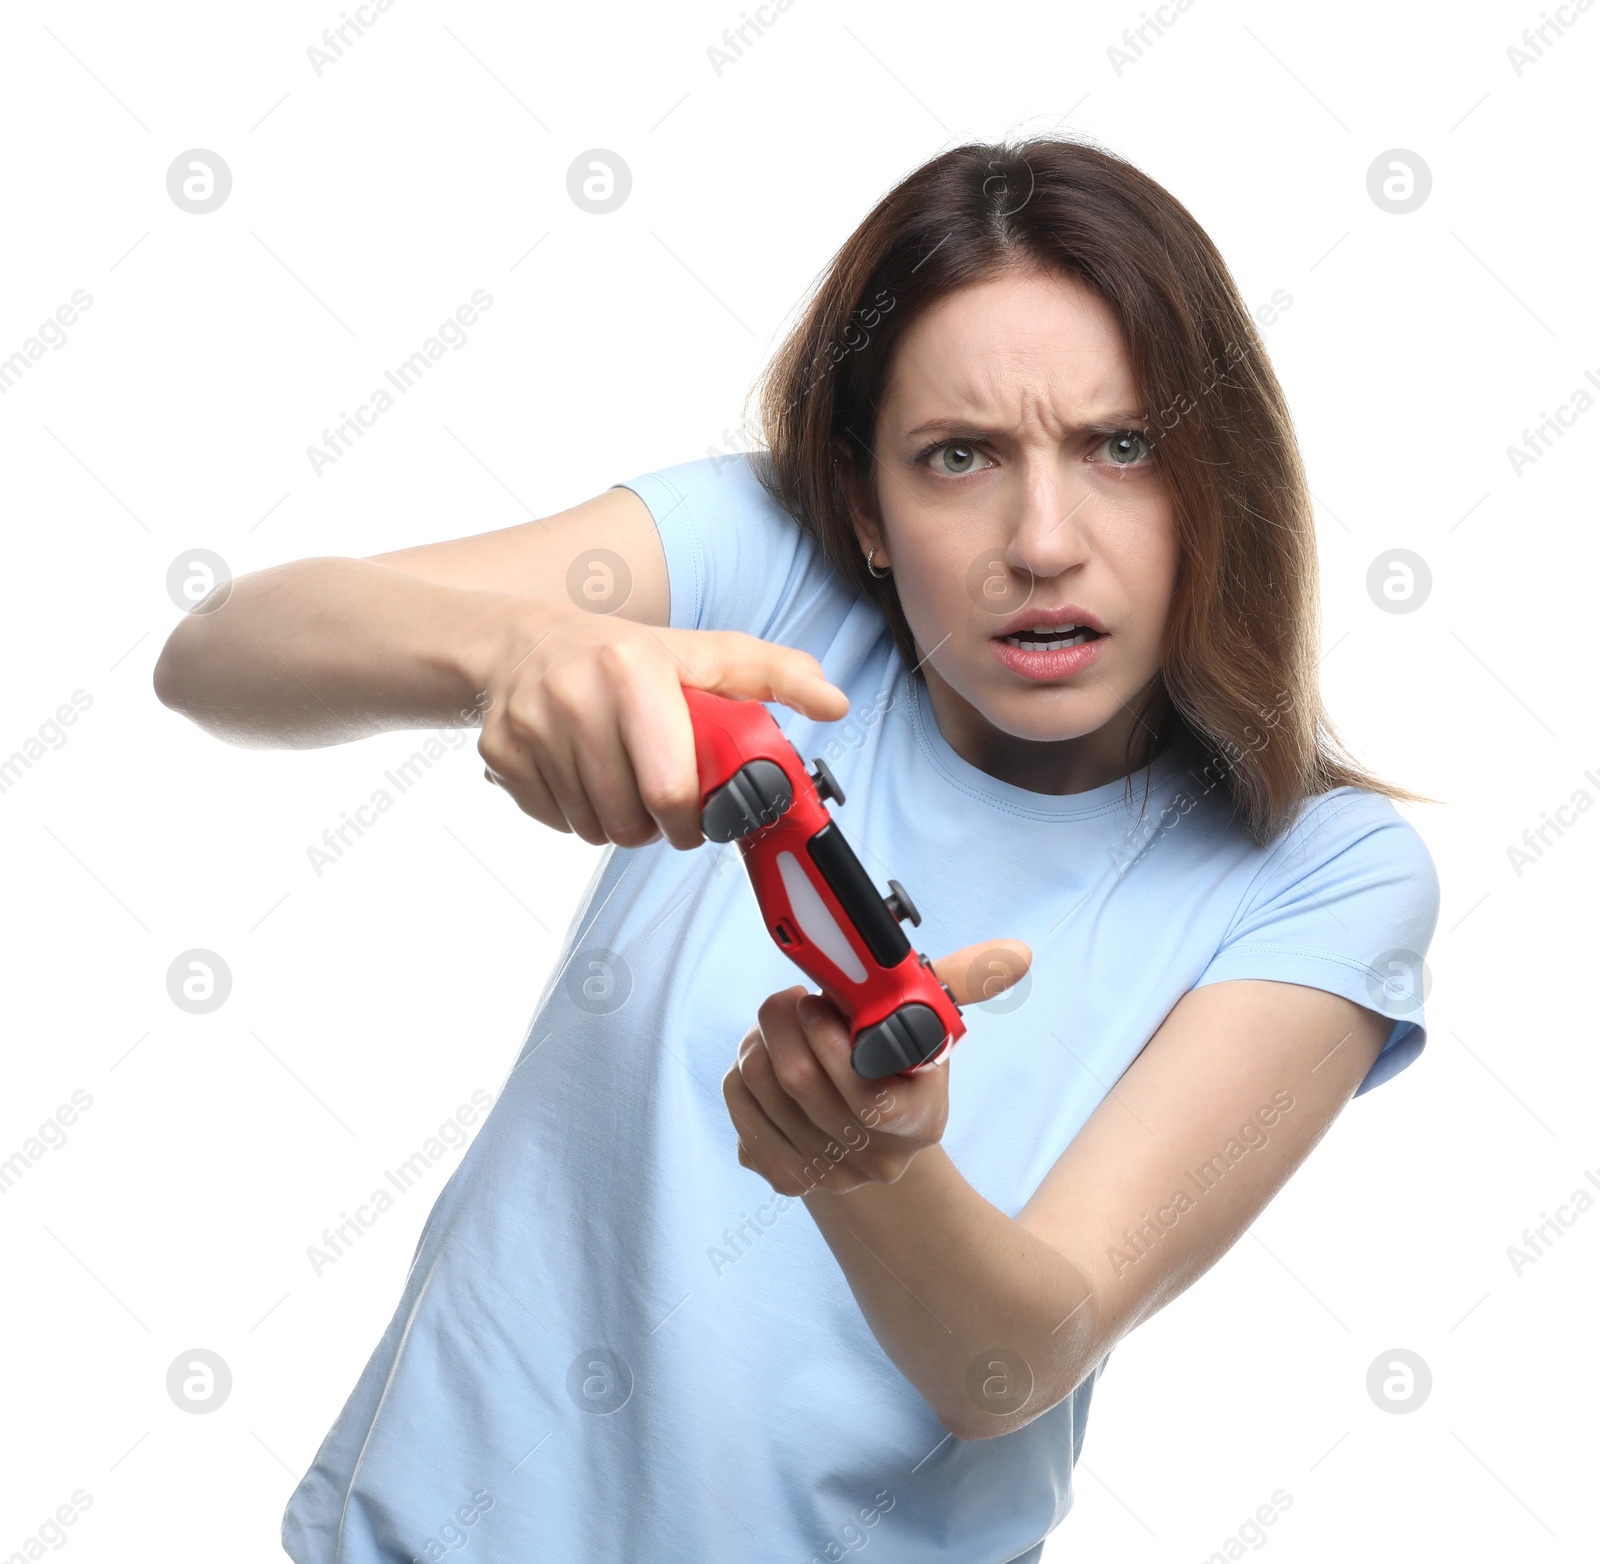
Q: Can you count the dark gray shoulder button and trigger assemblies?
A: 2